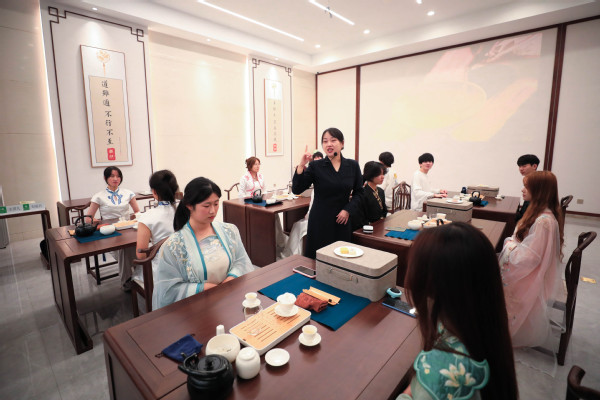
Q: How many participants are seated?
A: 11